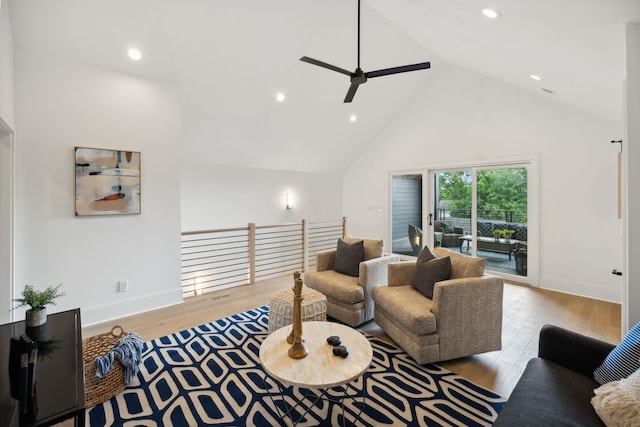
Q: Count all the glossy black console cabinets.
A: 1